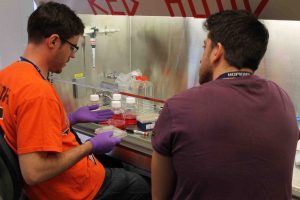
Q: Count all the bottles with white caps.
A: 4